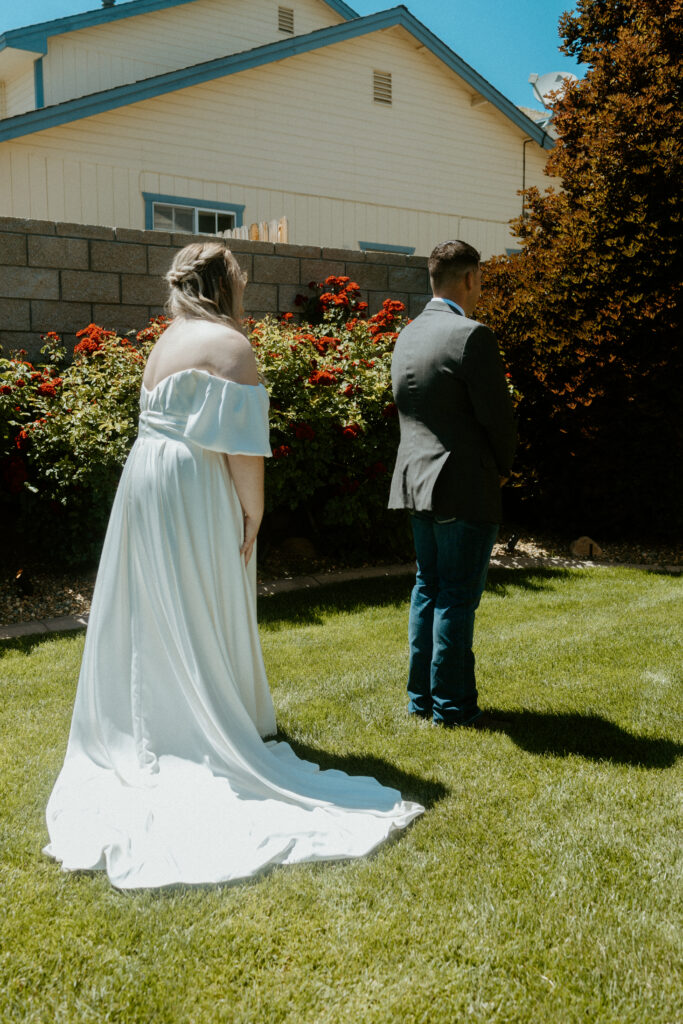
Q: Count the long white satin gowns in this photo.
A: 1